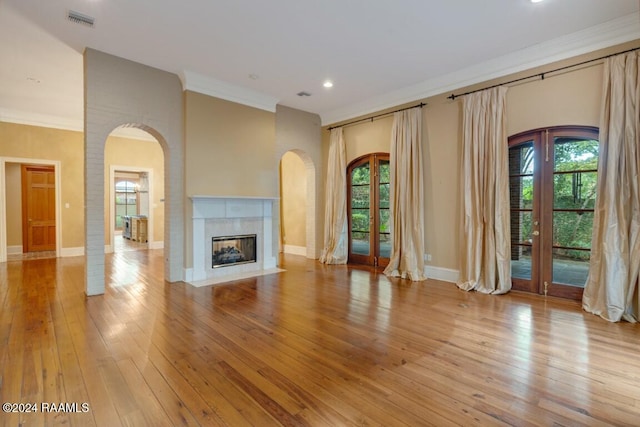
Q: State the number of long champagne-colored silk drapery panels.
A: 4